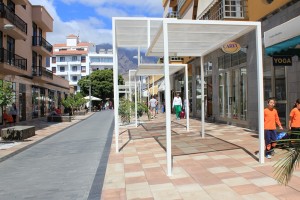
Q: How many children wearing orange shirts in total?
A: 2